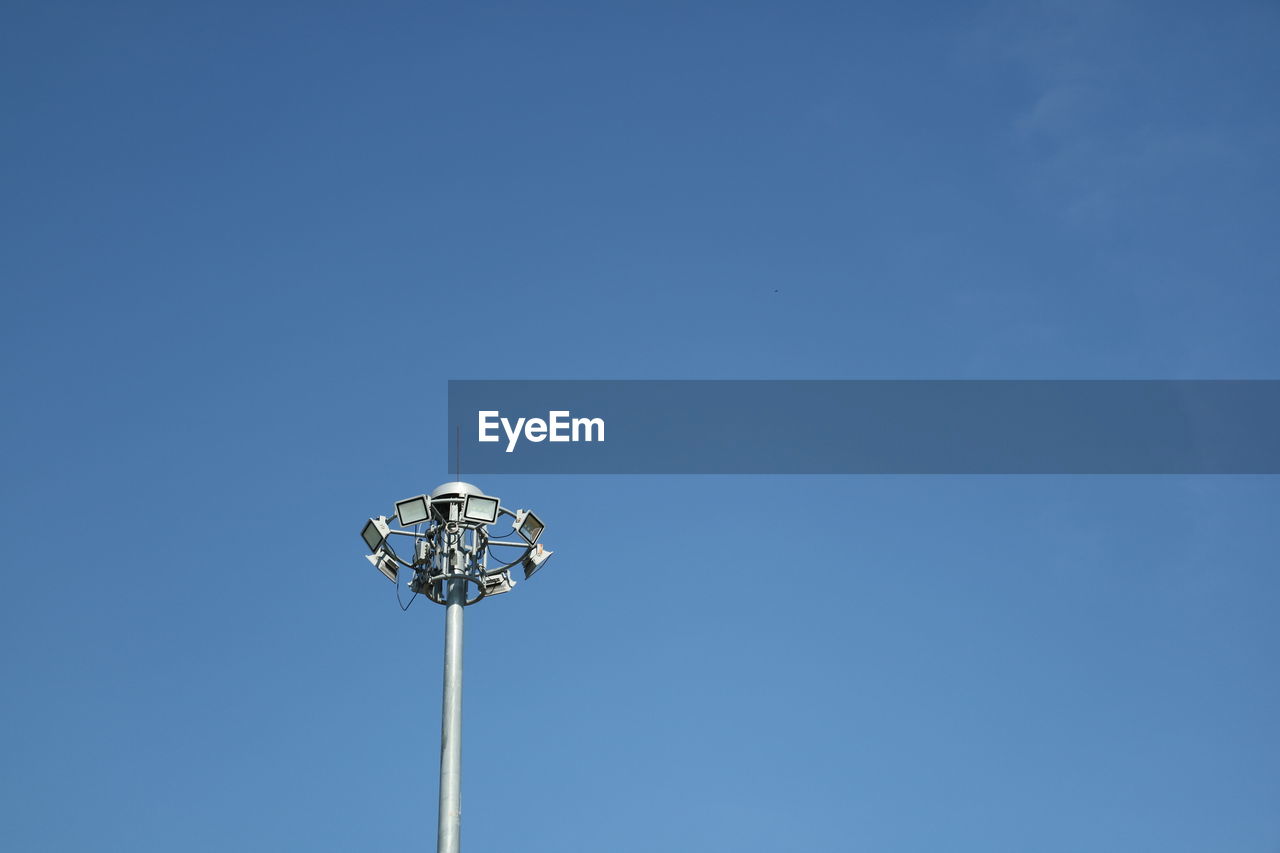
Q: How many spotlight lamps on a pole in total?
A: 8